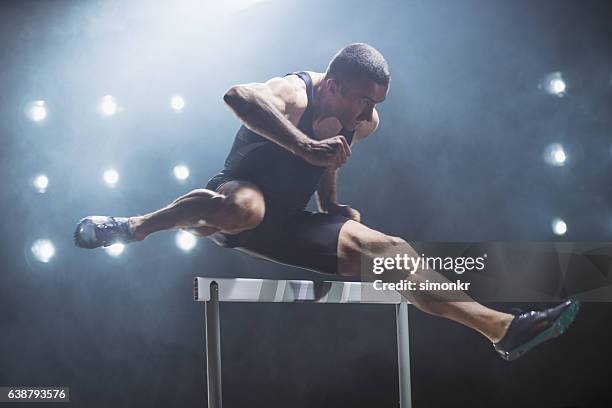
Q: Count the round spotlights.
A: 12